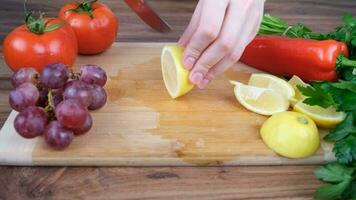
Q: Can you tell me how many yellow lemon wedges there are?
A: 4